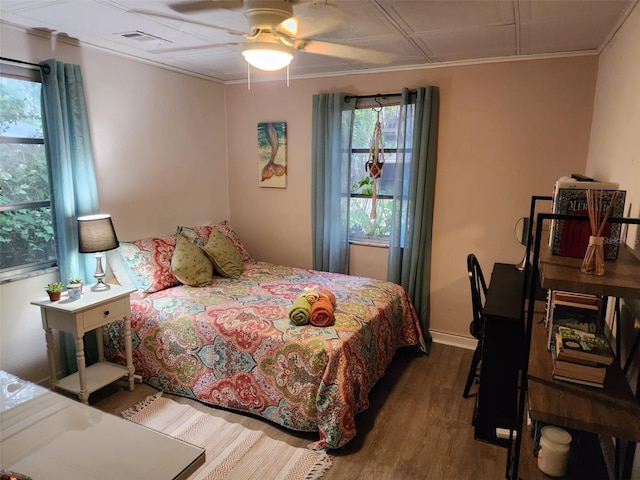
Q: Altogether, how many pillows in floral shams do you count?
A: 2